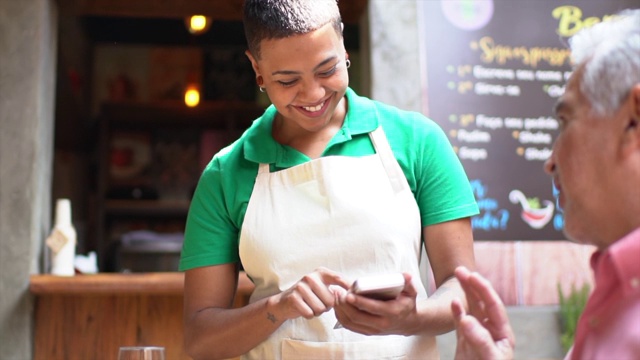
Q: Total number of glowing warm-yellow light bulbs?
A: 2